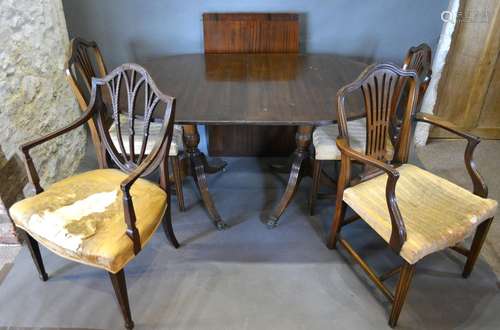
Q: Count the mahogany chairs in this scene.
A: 4